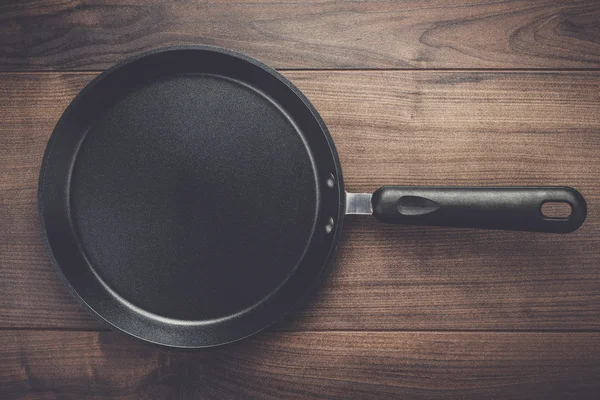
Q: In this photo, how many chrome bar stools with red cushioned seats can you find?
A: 0